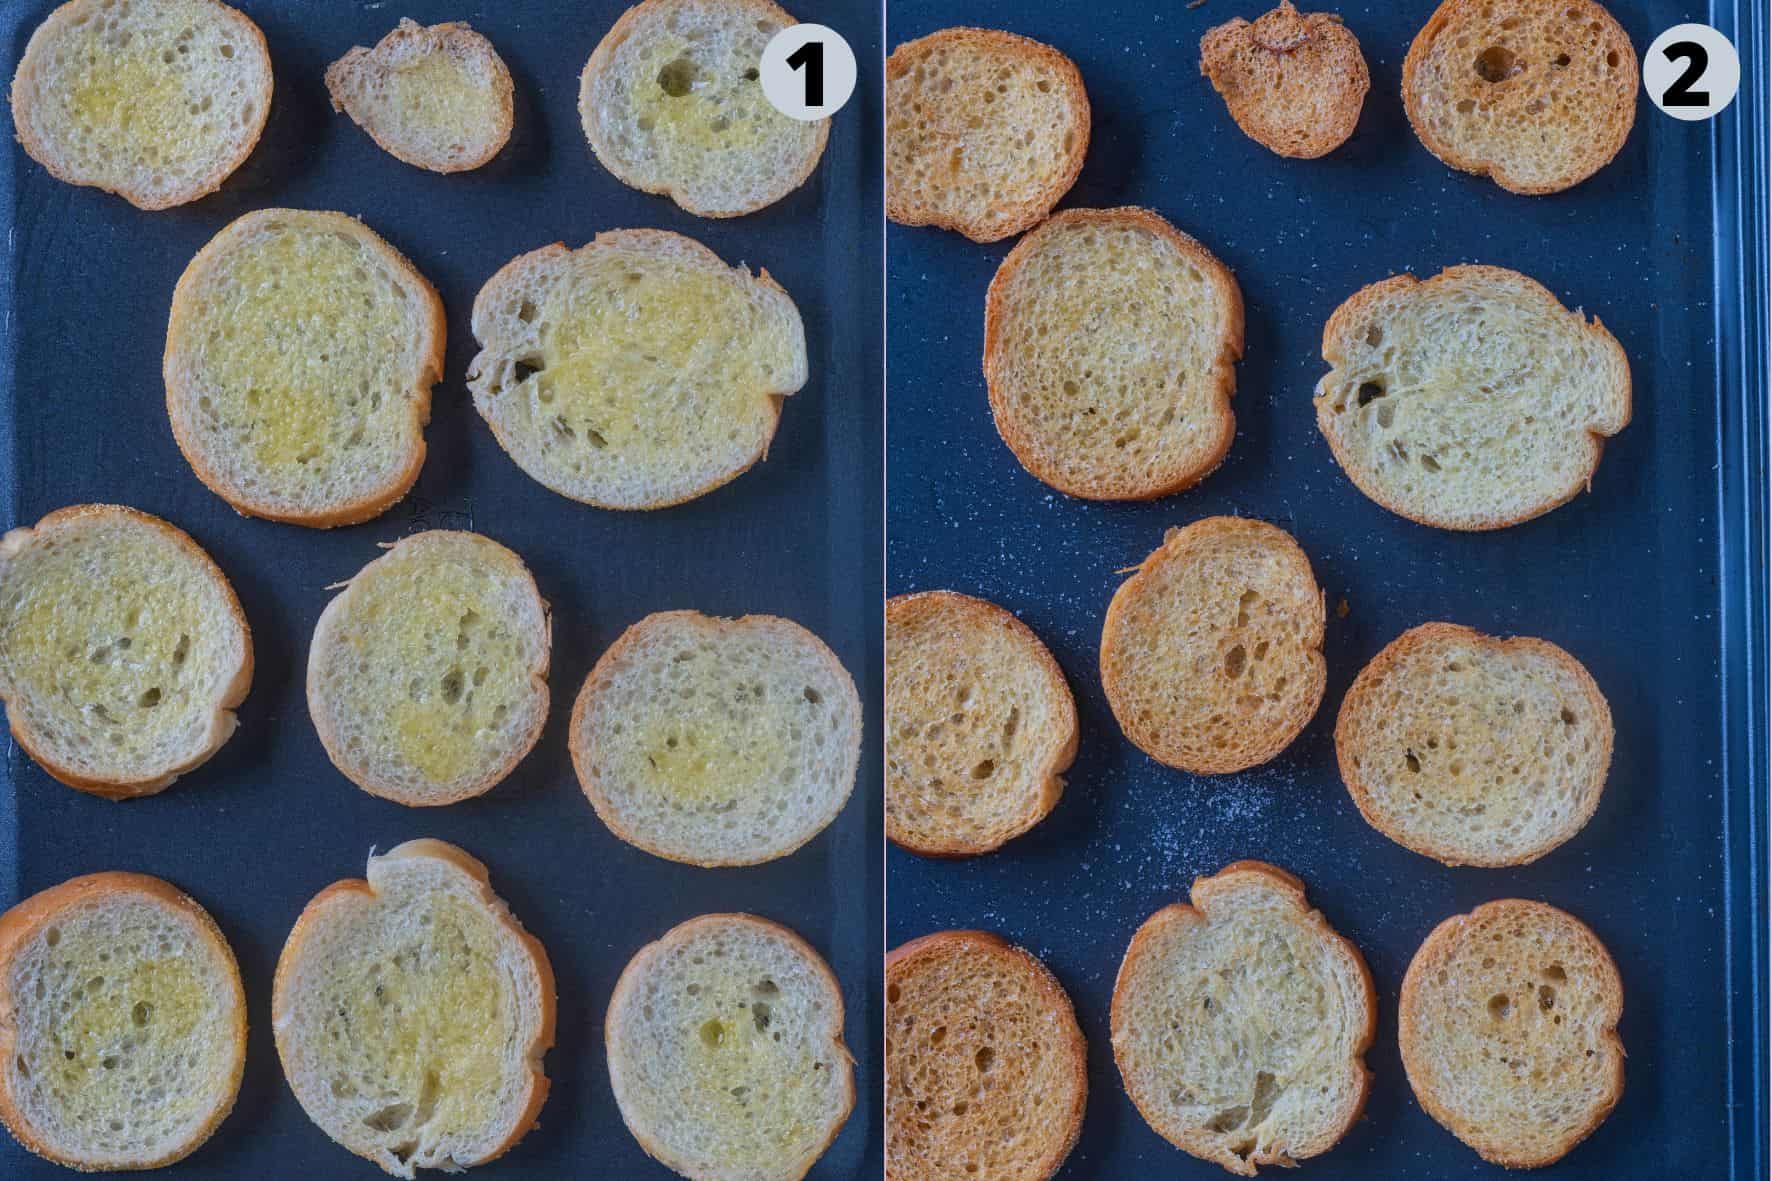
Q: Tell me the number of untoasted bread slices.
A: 11